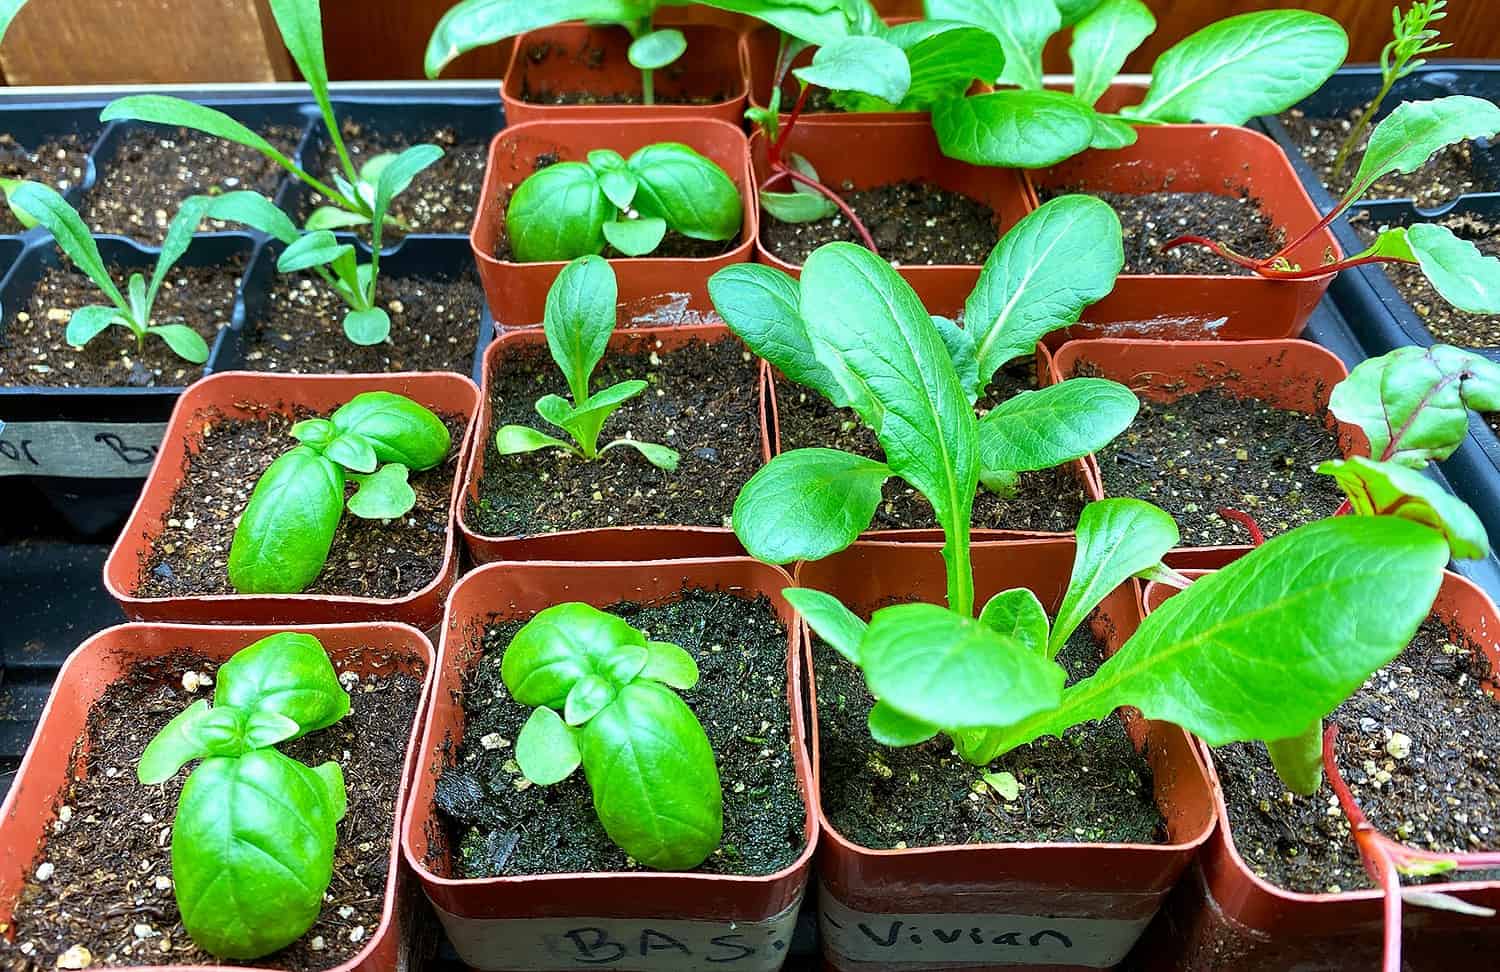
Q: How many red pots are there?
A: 14